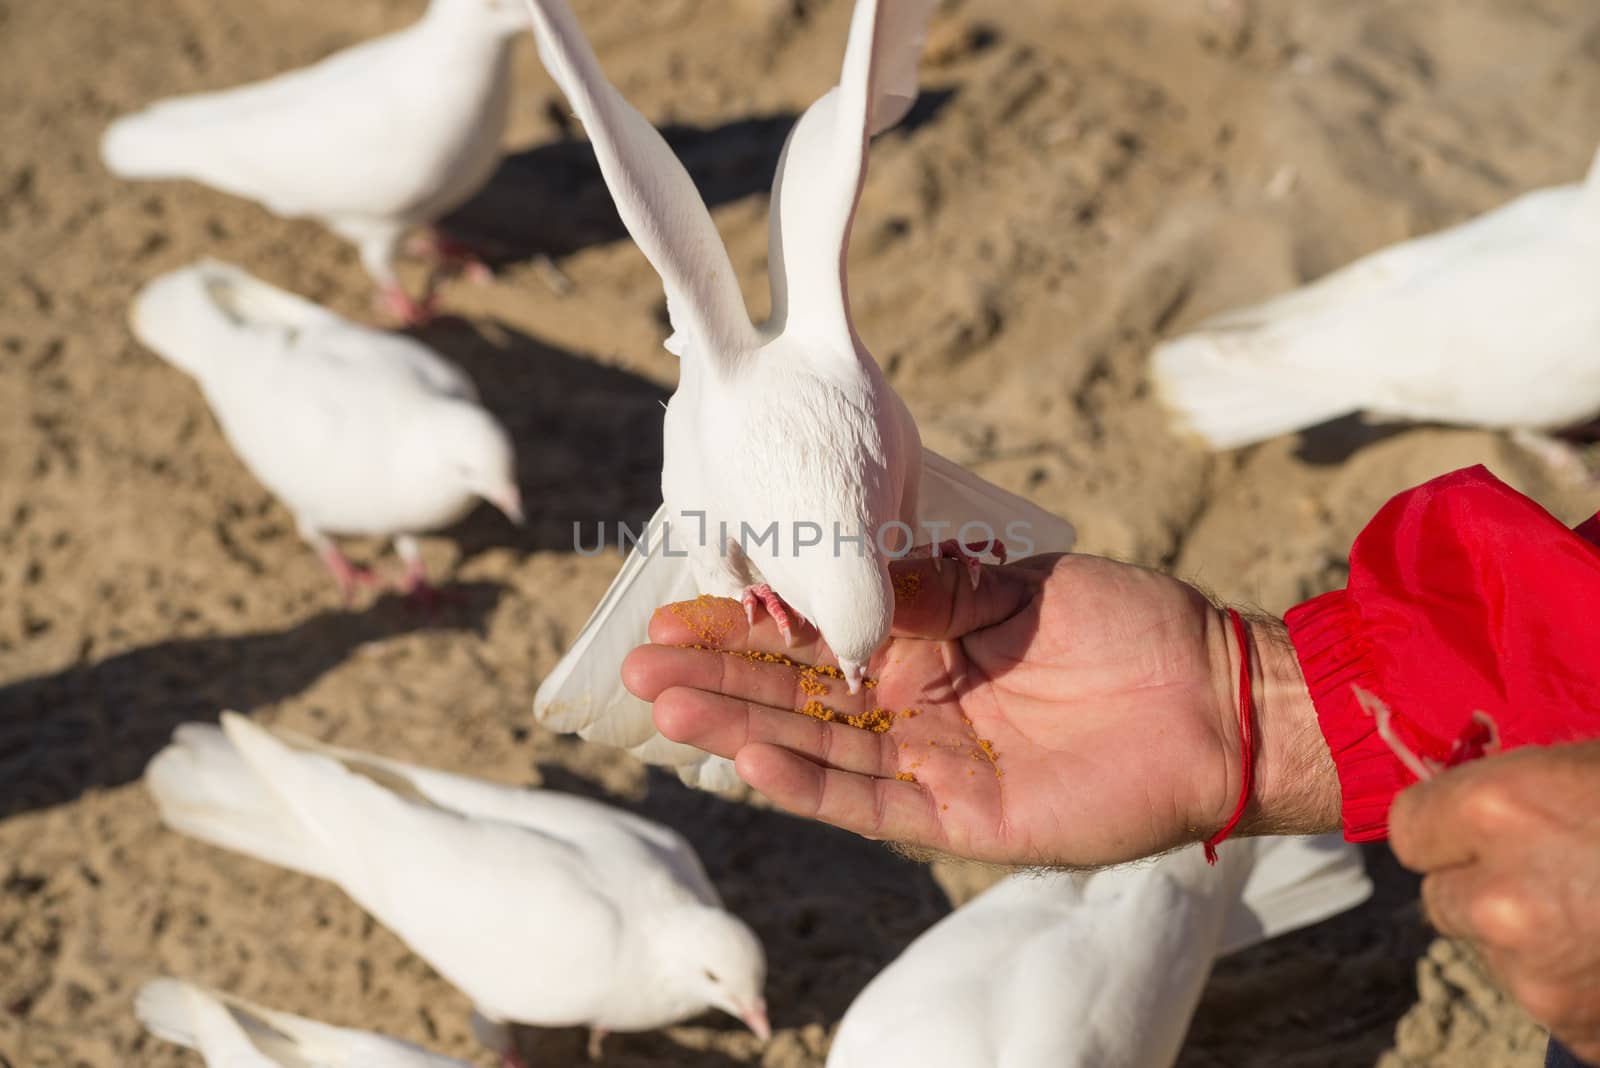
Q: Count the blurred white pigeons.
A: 6